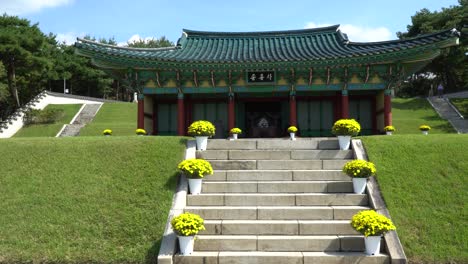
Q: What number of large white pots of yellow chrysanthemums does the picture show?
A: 6